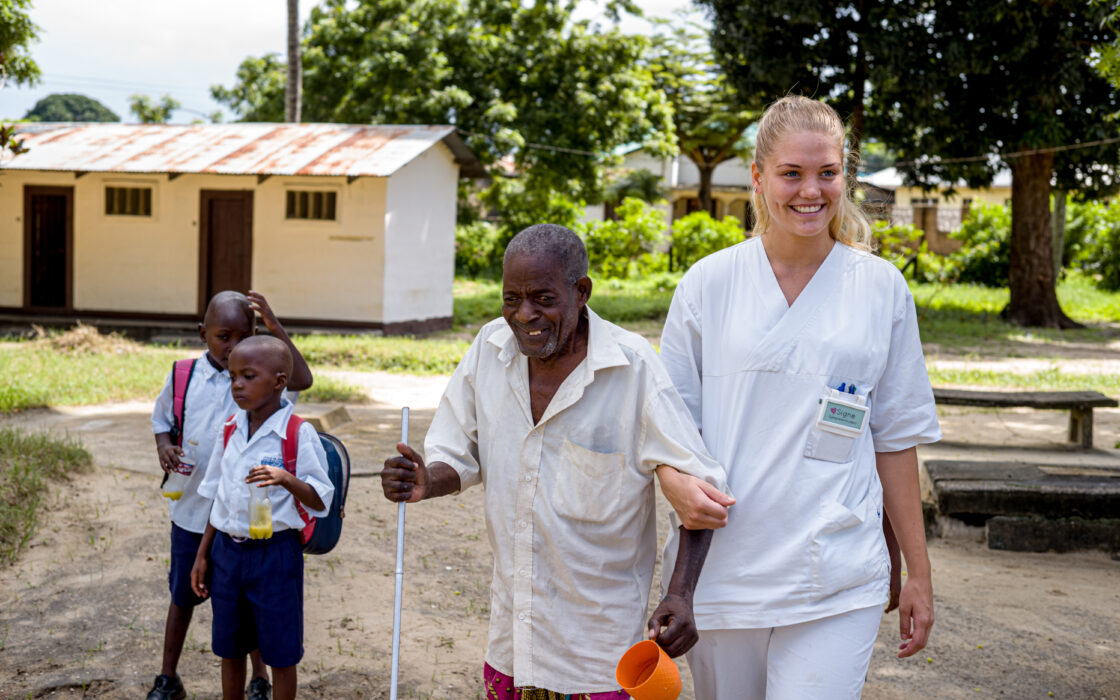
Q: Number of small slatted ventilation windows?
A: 2